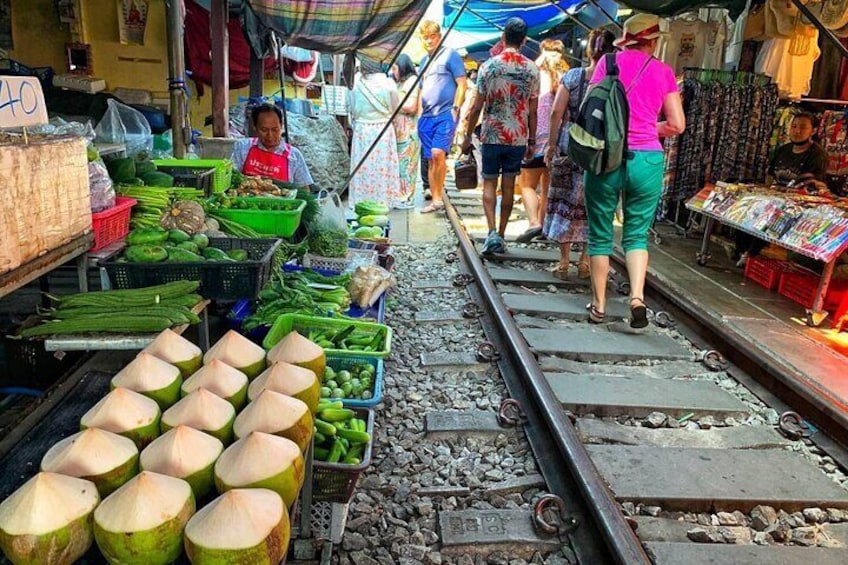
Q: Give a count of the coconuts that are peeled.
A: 15